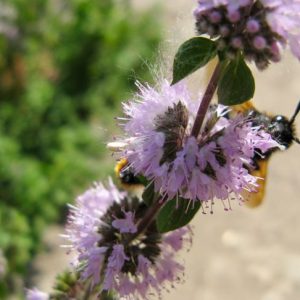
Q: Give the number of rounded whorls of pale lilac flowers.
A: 3